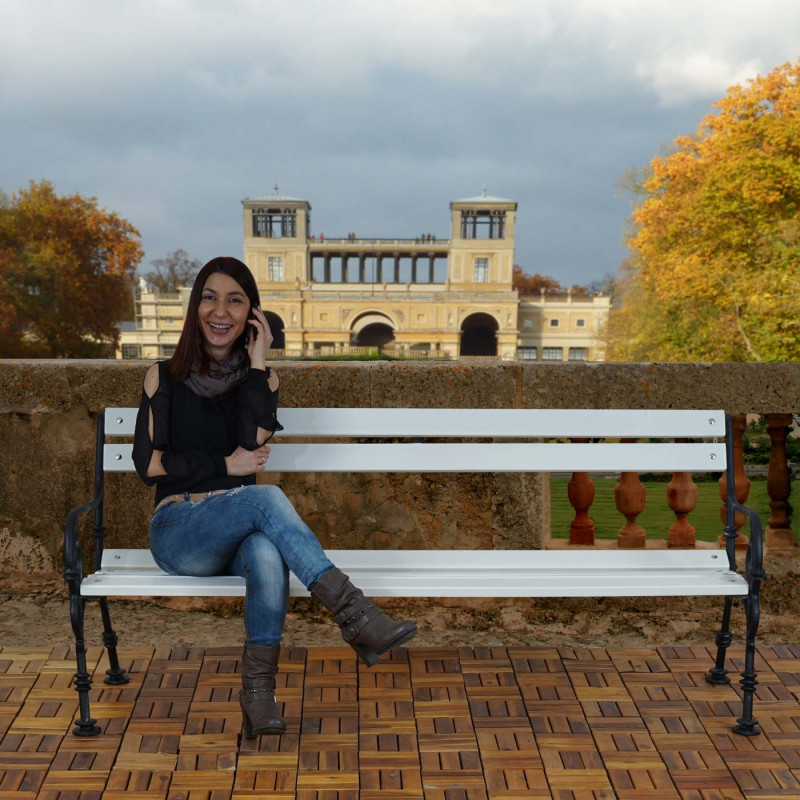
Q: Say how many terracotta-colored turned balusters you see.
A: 5